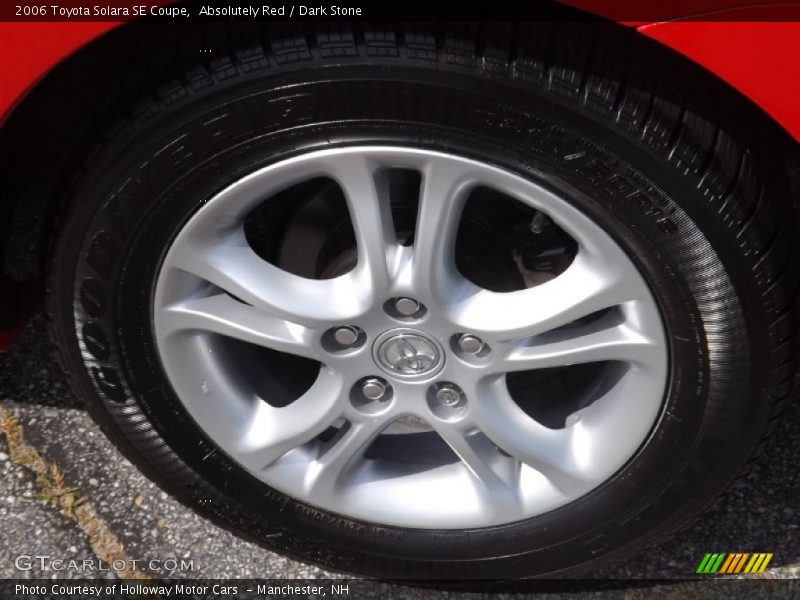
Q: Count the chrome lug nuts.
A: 5